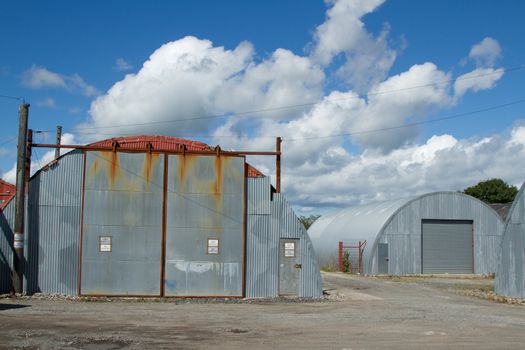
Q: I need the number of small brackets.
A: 4